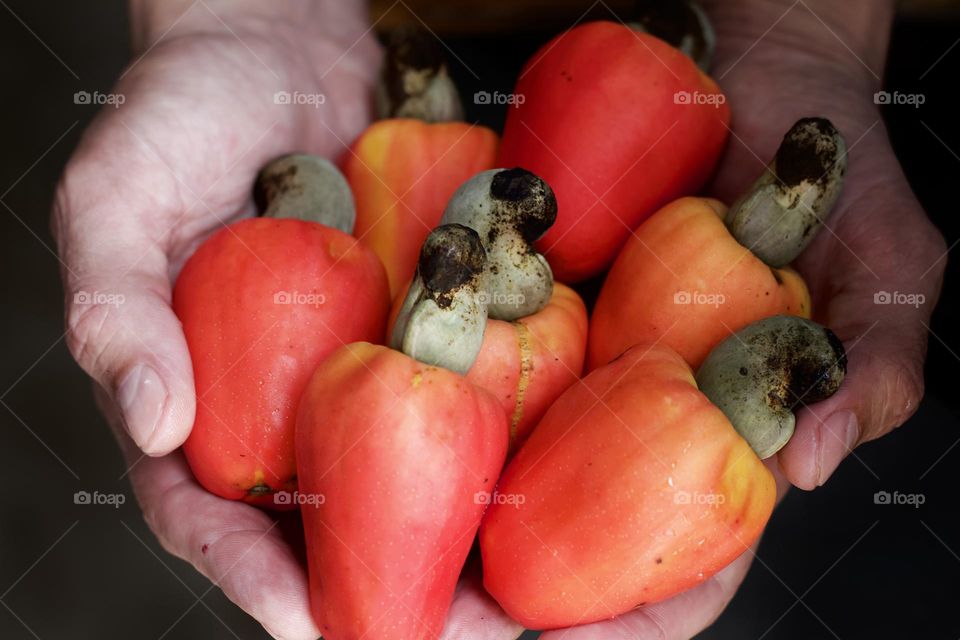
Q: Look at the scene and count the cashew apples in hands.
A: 7